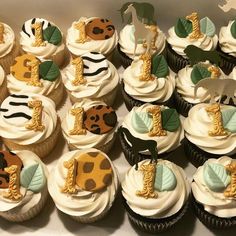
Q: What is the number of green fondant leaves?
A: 14